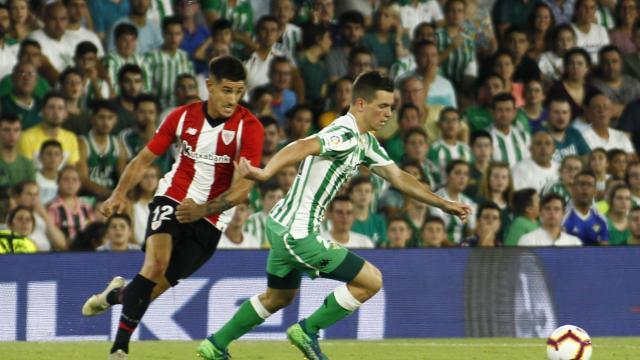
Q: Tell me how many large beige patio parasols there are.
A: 0